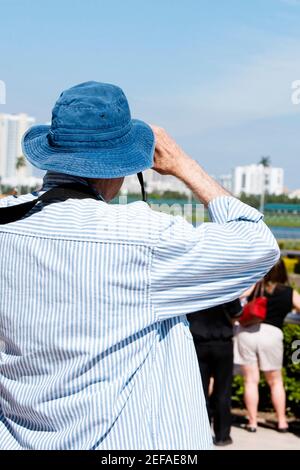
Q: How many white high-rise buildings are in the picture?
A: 2